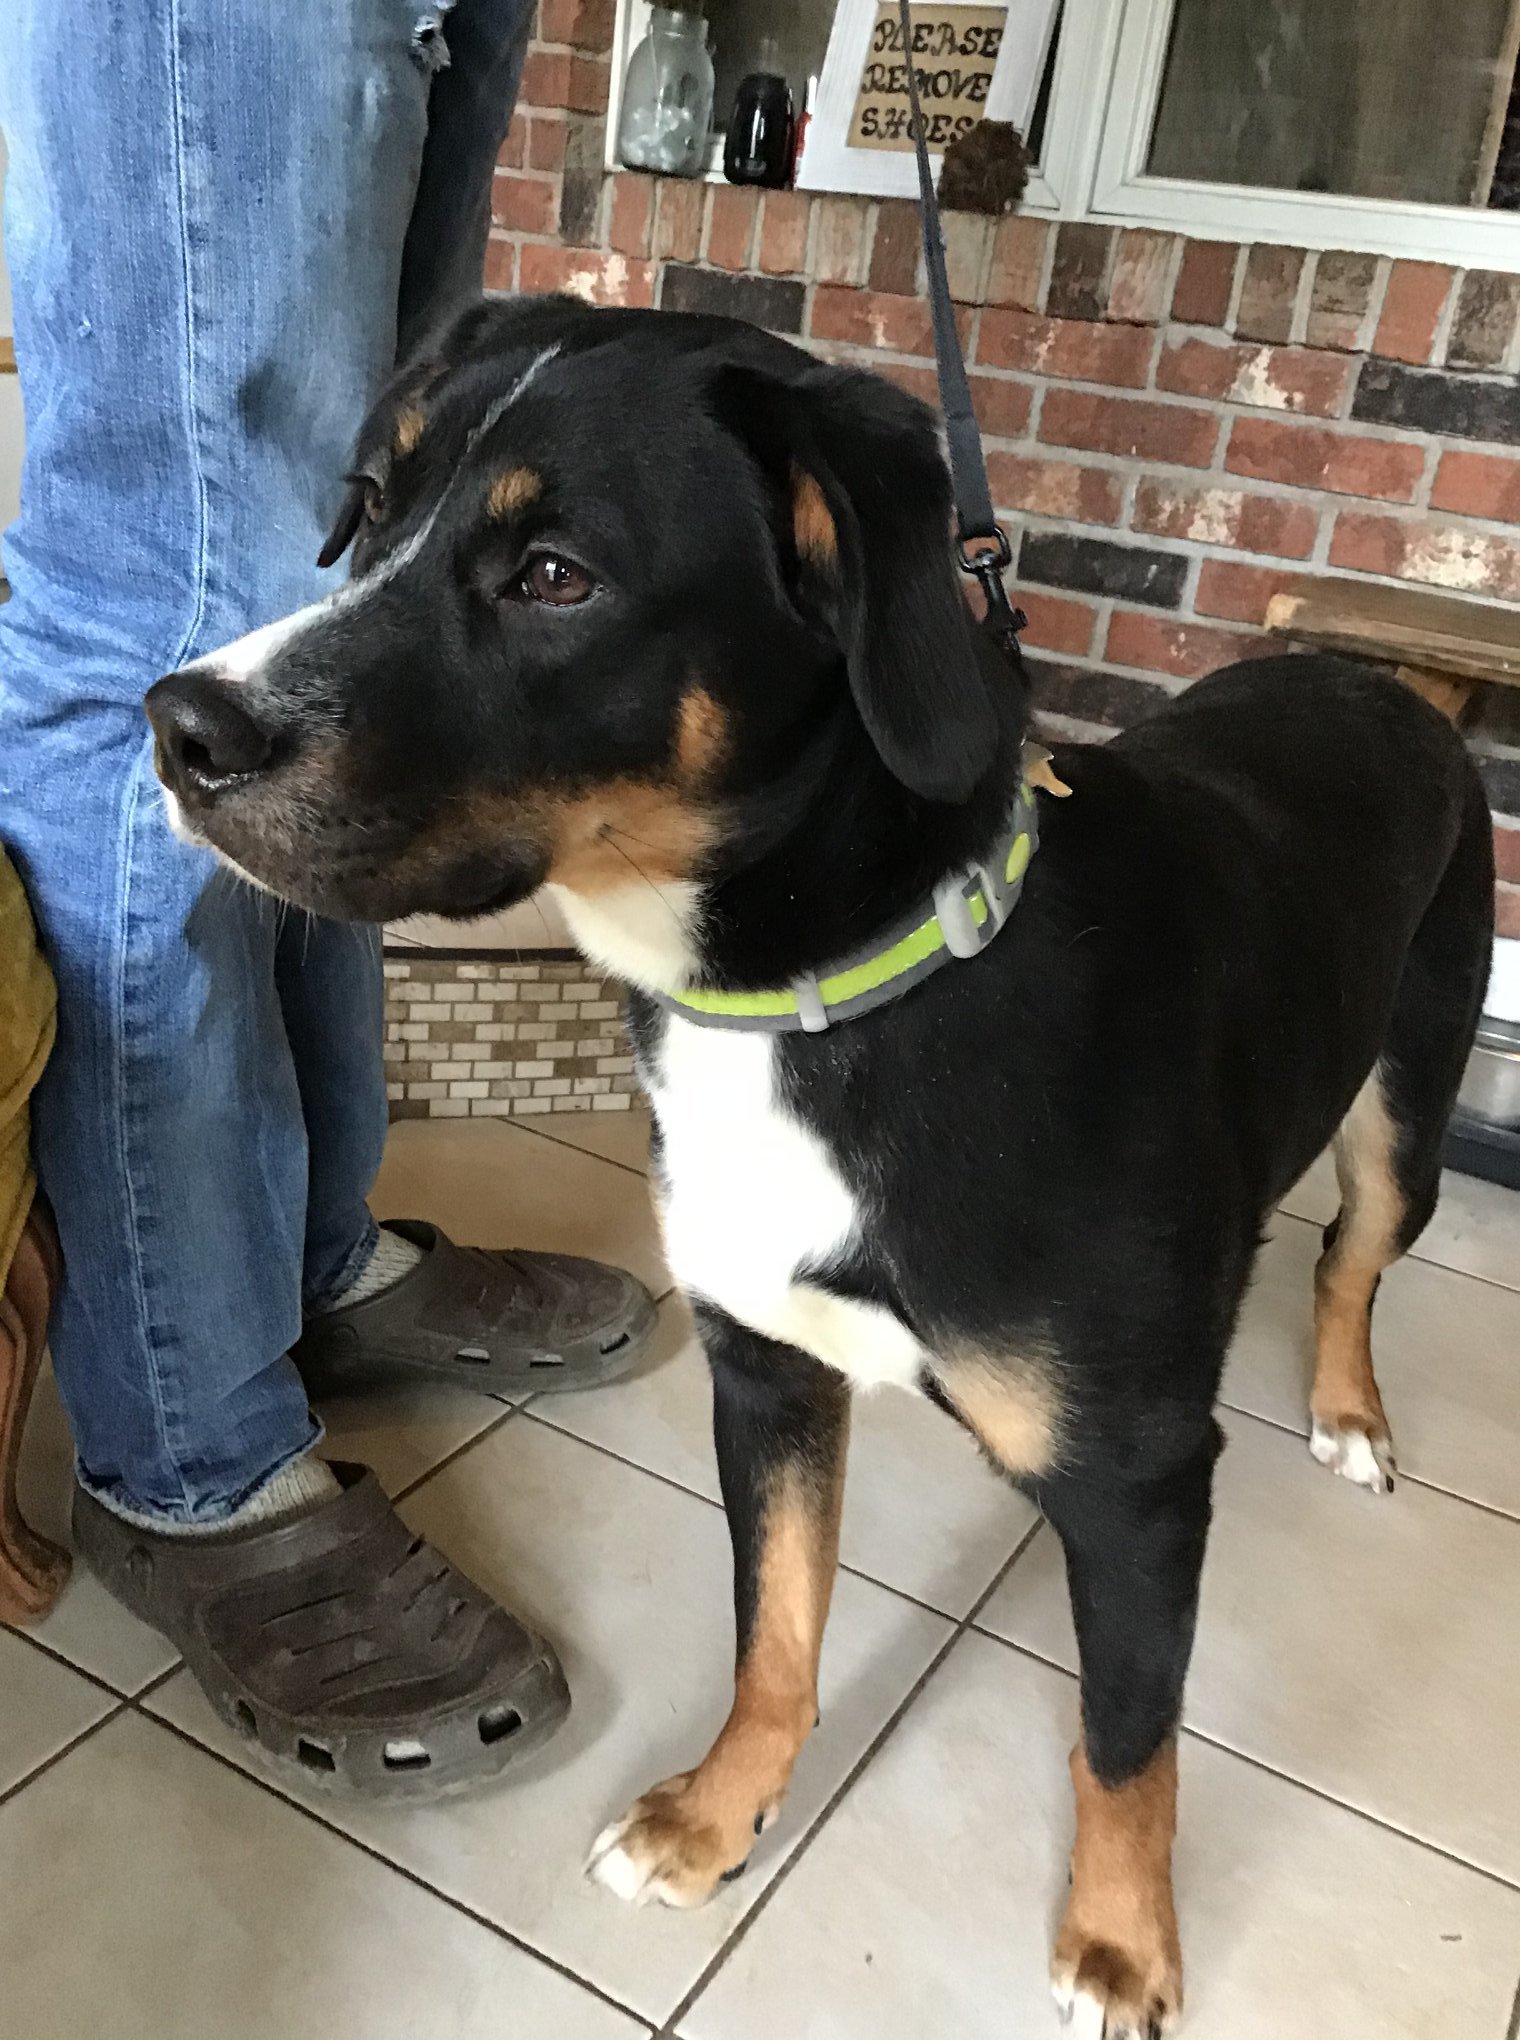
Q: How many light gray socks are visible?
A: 2